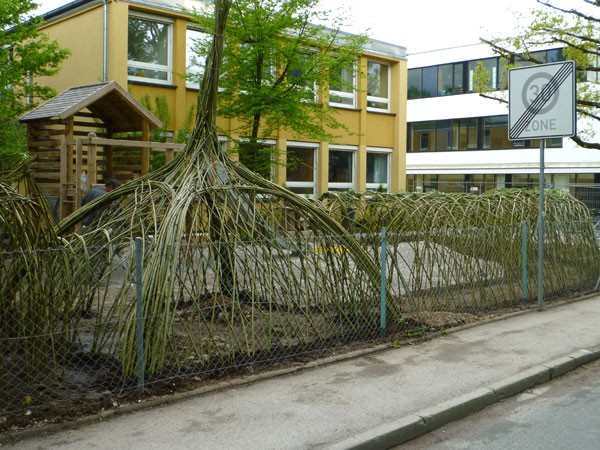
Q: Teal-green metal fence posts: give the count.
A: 3